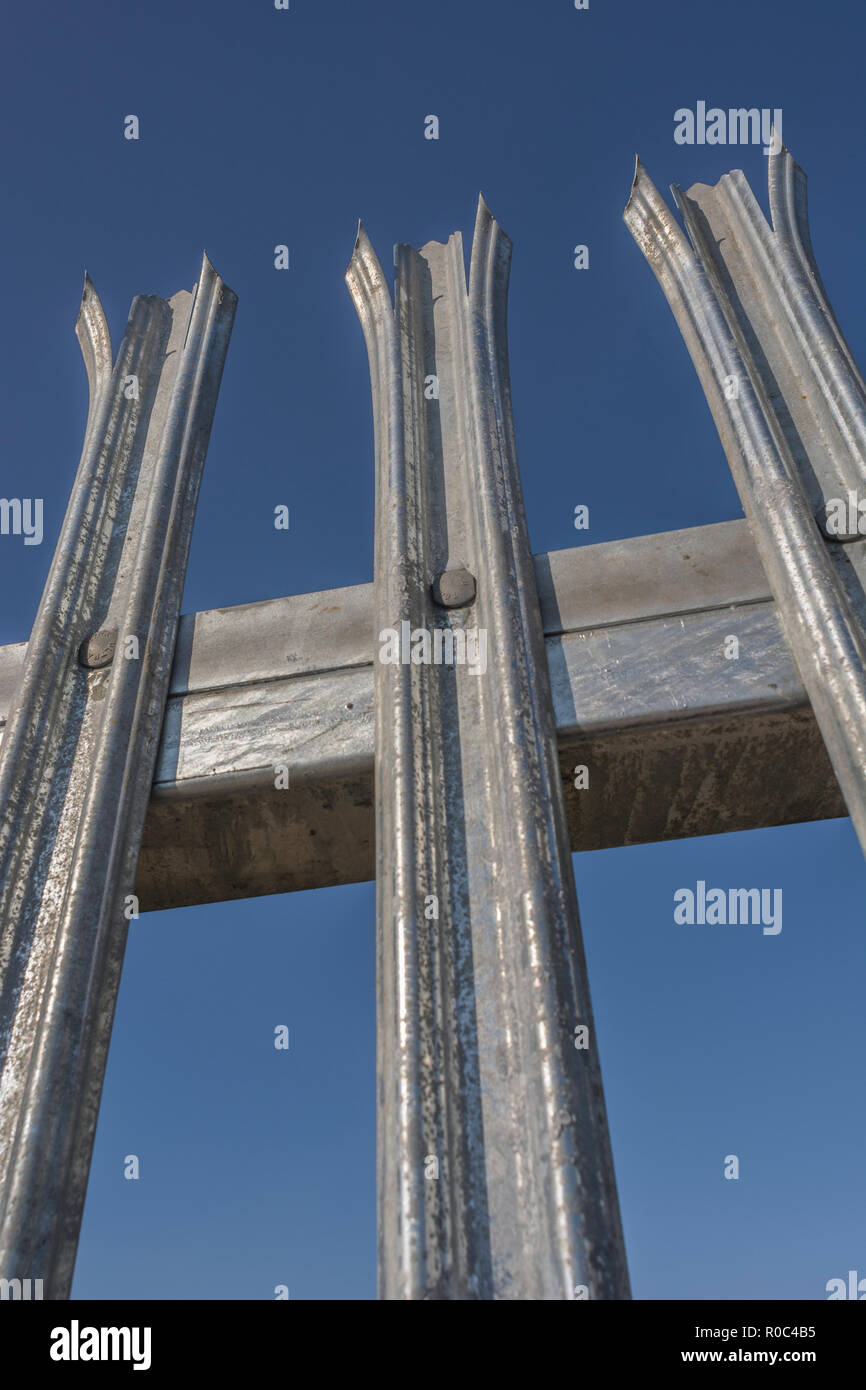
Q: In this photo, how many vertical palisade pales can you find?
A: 3